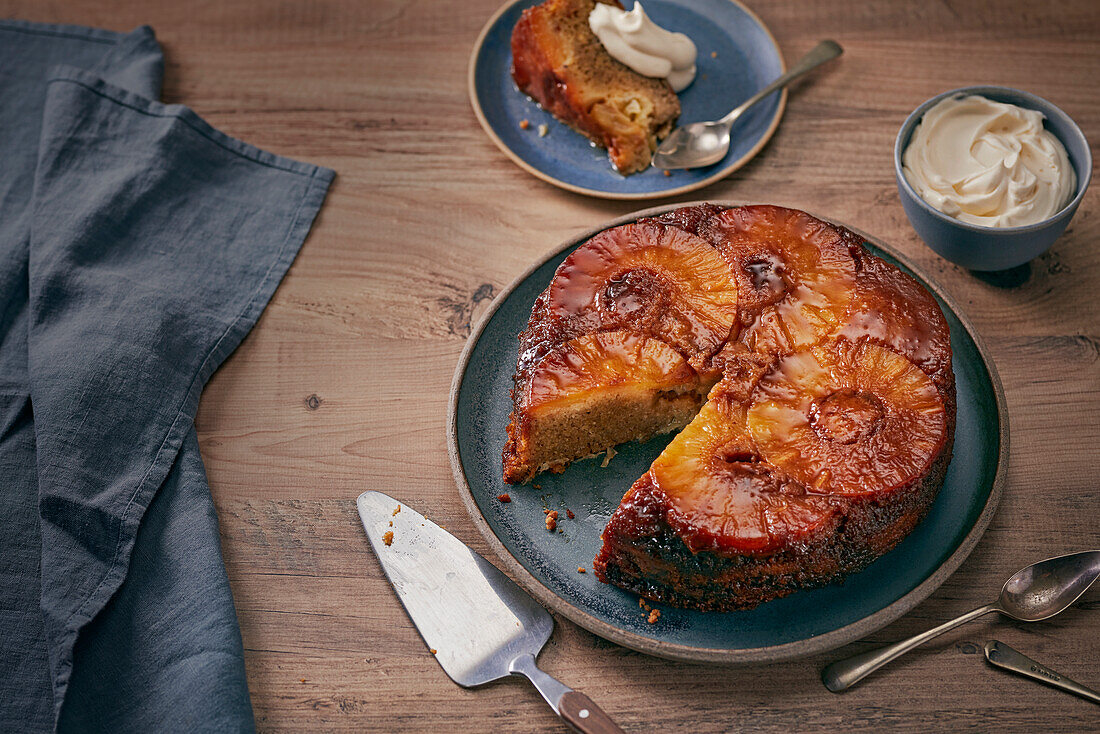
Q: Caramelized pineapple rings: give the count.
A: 5